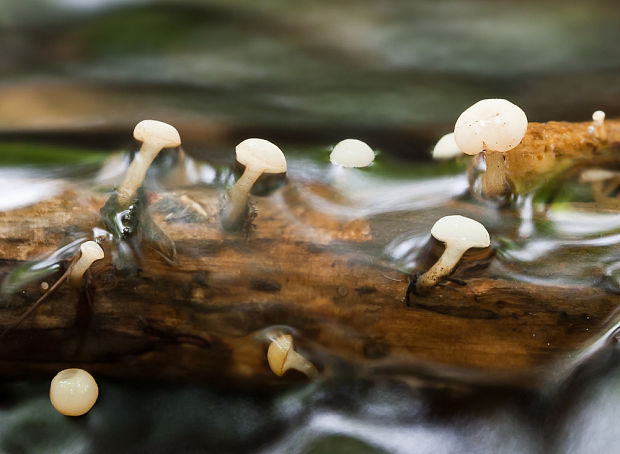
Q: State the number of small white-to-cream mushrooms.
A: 10